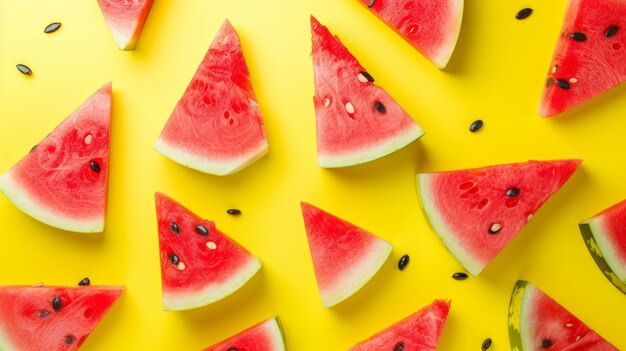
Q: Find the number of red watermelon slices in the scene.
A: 14